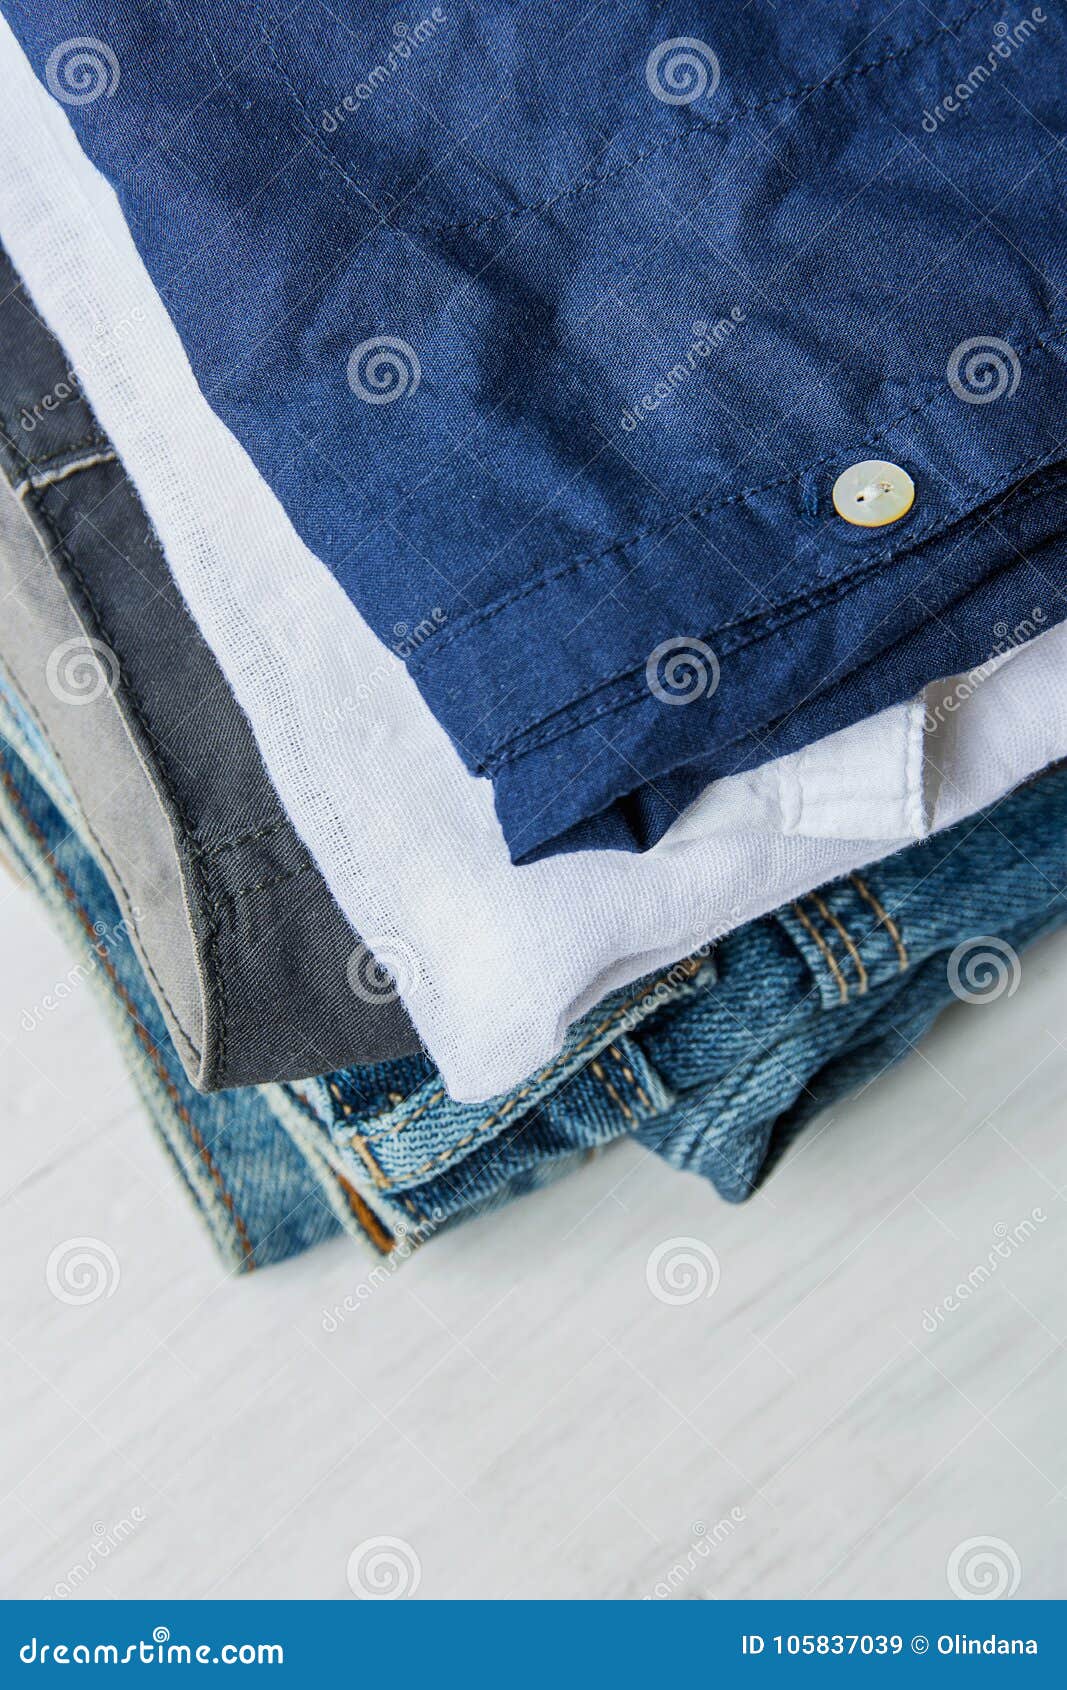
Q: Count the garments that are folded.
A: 4